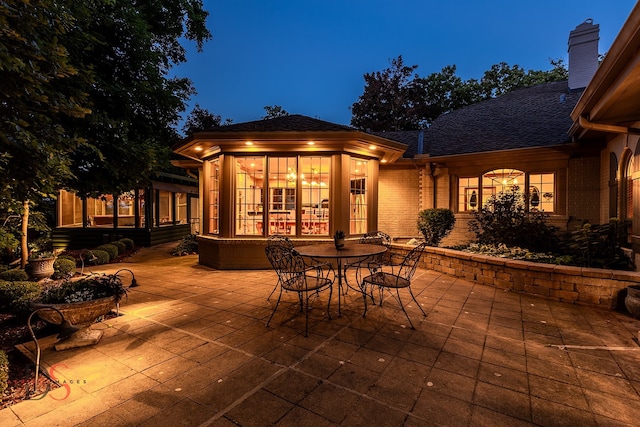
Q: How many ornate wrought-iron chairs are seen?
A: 4